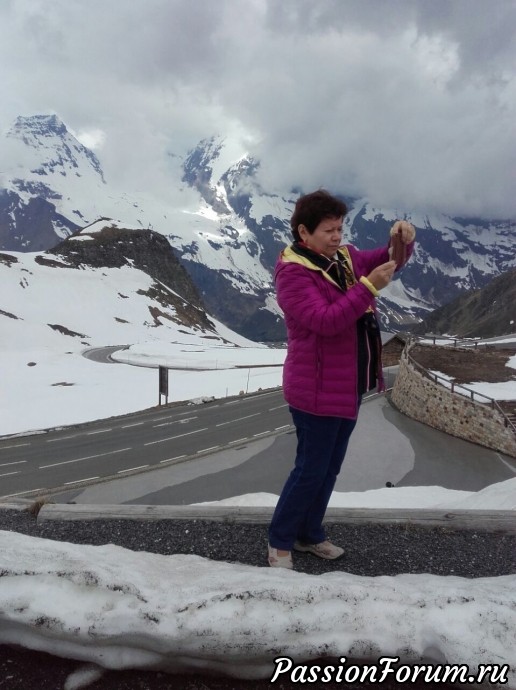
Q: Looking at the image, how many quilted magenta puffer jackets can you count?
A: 1